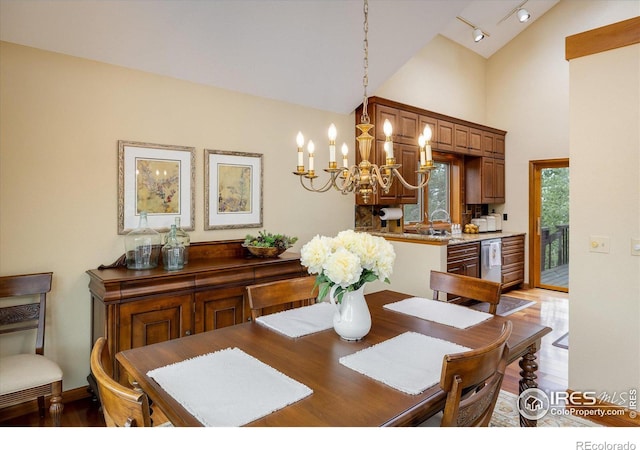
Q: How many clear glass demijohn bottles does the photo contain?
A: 3